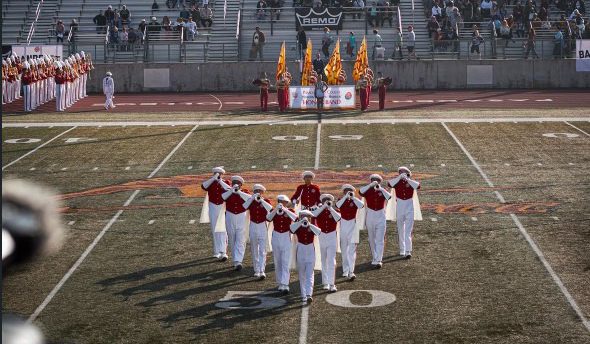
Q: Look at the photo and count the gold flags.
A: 4